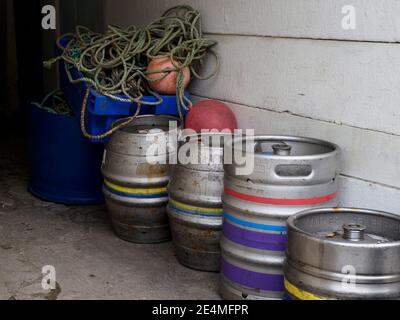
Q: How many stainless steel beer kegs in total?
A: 4